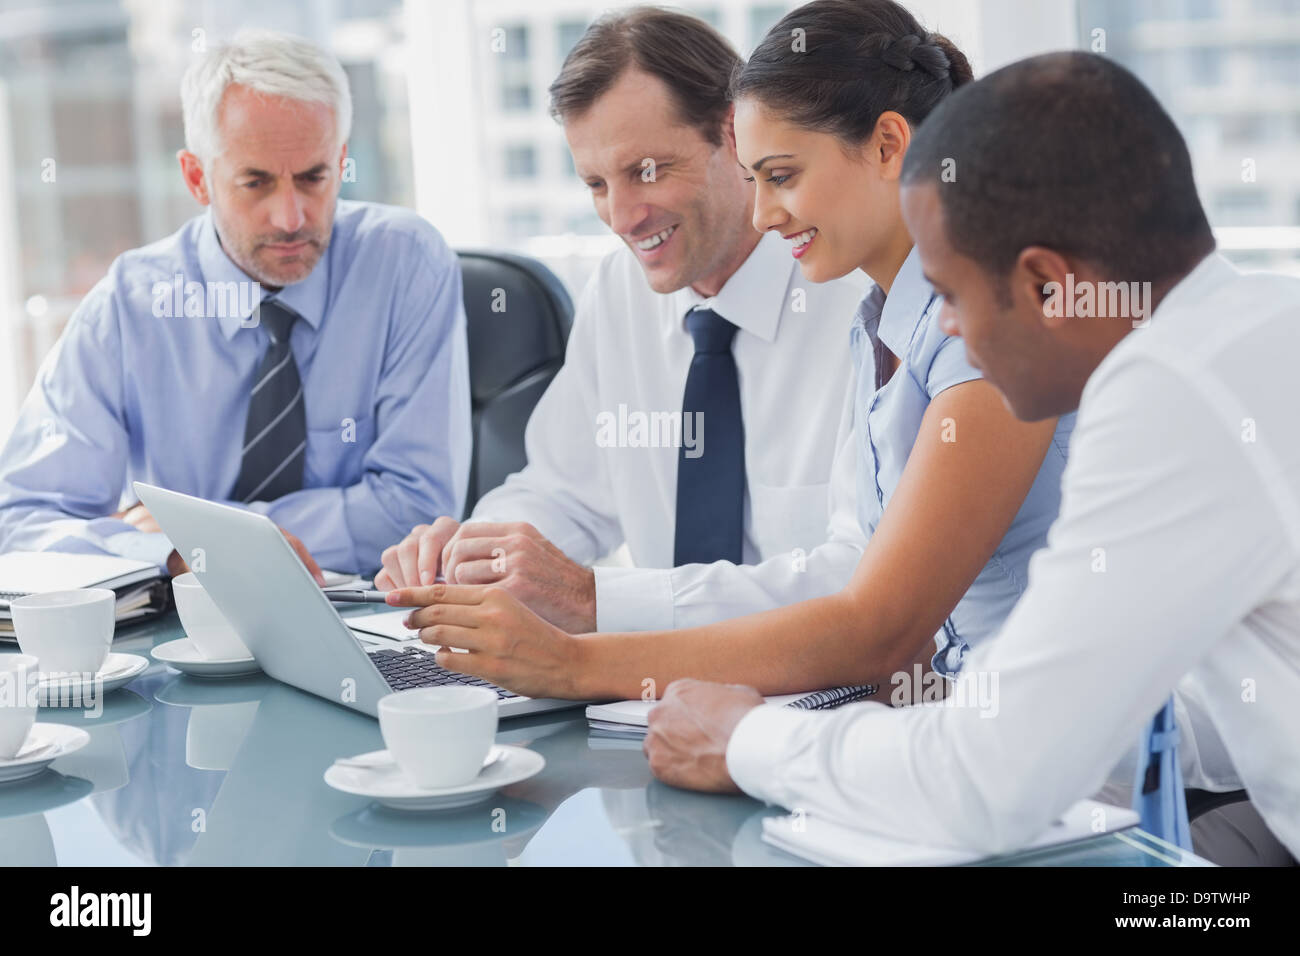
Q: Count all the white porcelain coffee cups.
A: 4